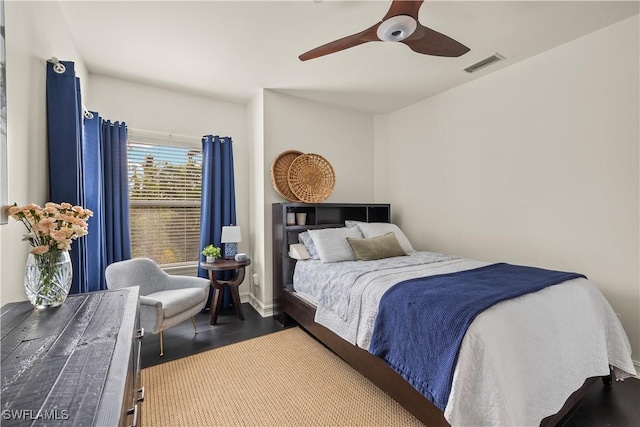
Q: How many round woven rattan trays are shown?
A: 2